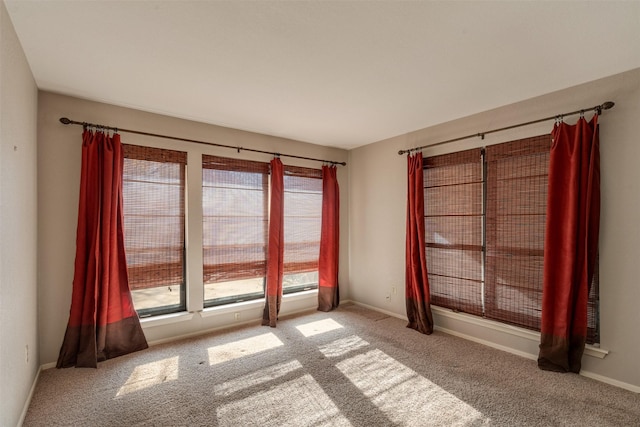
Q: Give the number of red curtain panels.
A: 5